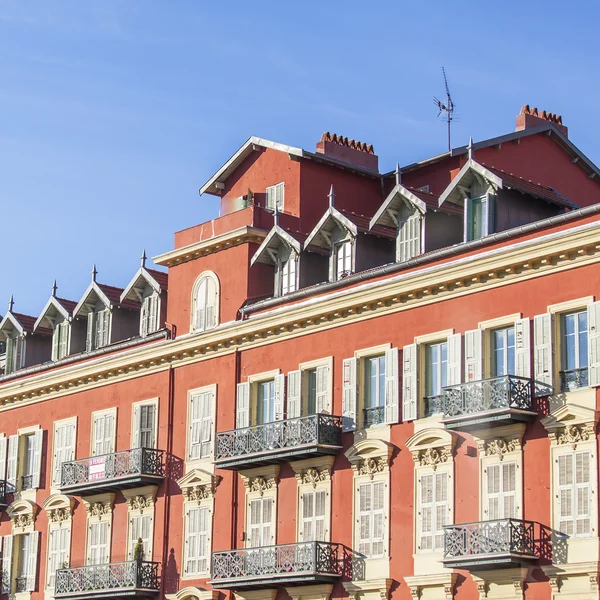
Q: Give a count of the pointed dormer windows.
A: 8